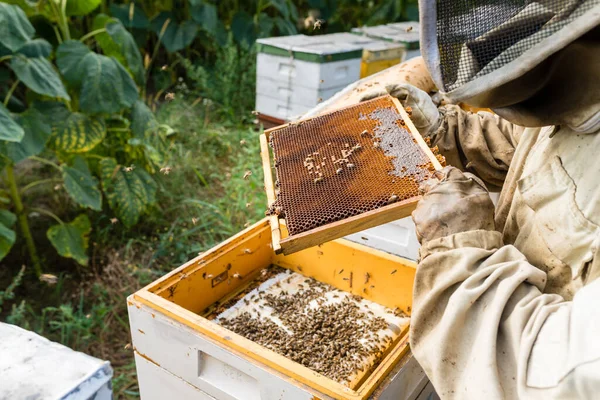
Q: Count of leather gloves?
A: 2